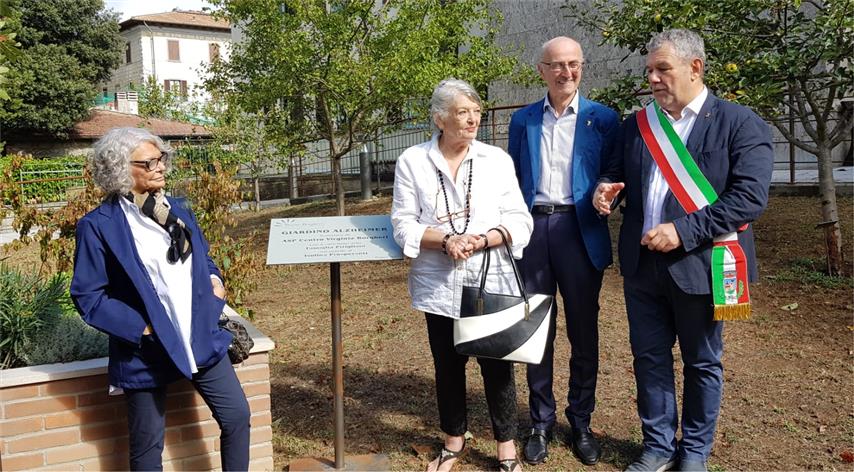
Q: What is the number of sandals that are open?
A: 2